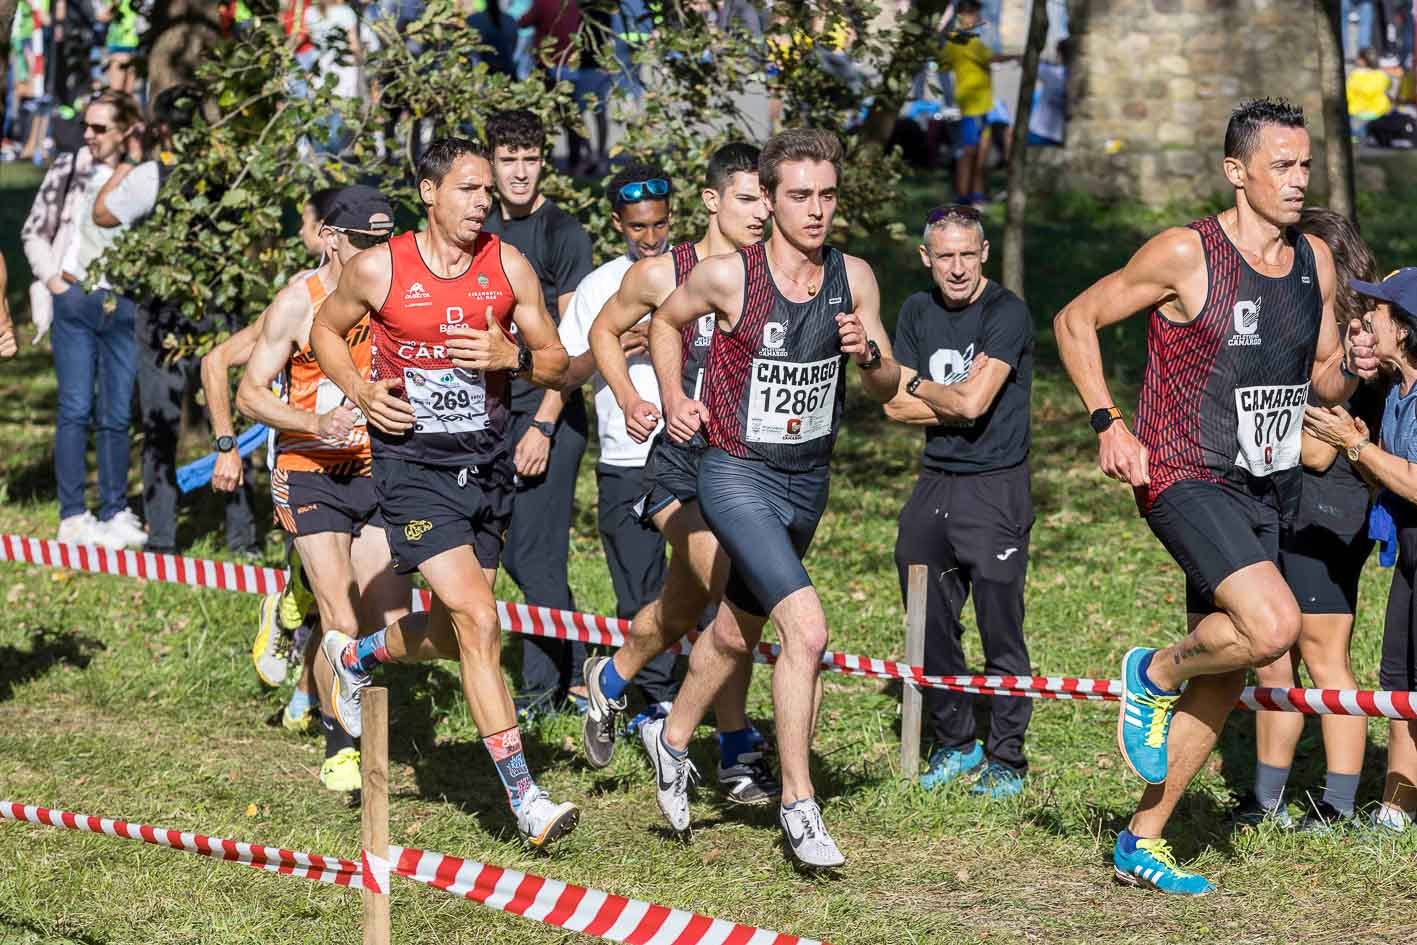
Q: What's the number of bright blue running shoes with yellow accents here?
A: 2